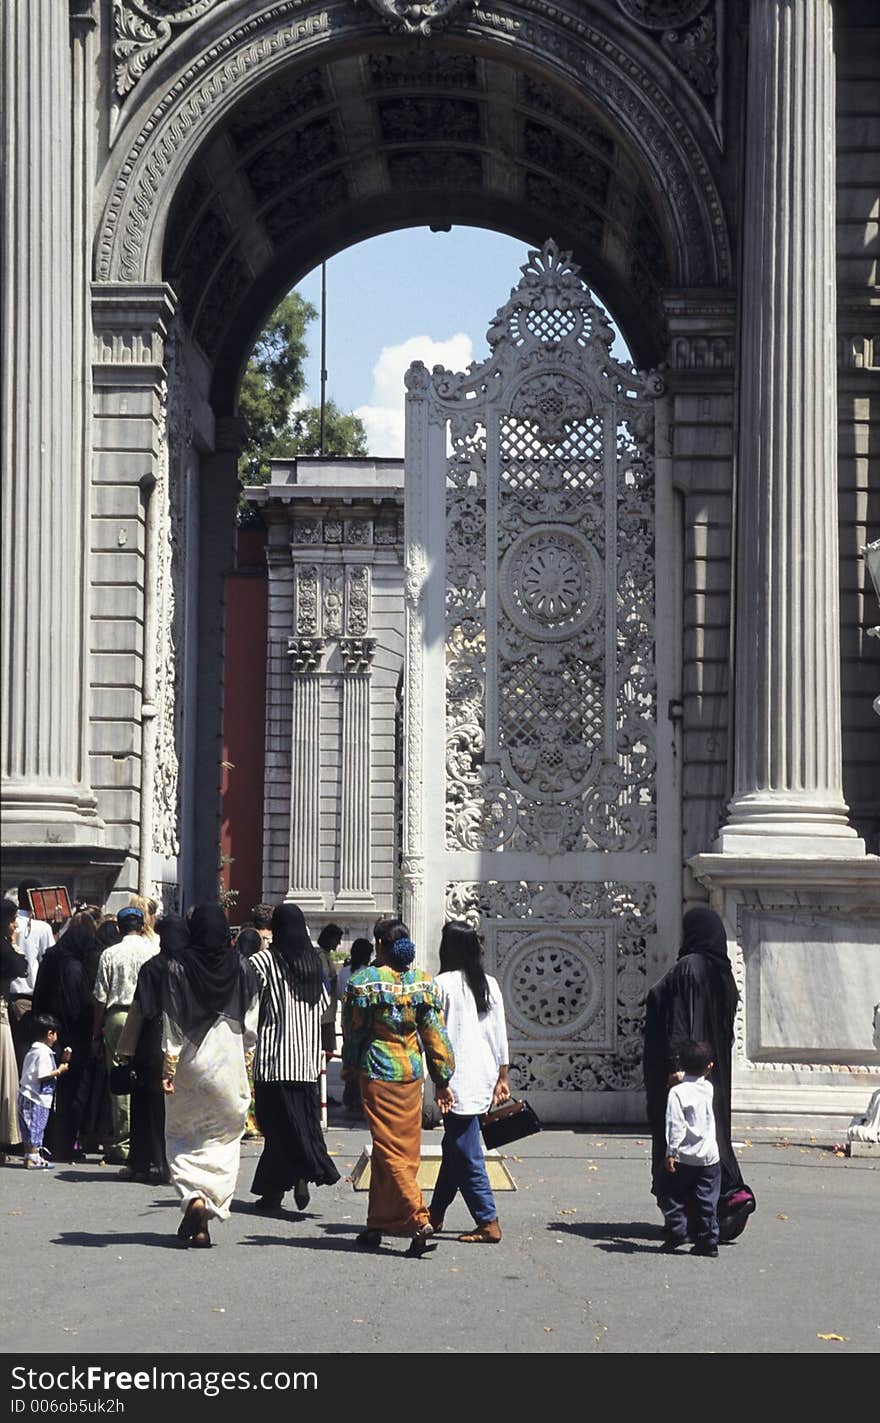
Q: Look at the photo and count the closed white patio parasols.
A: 0